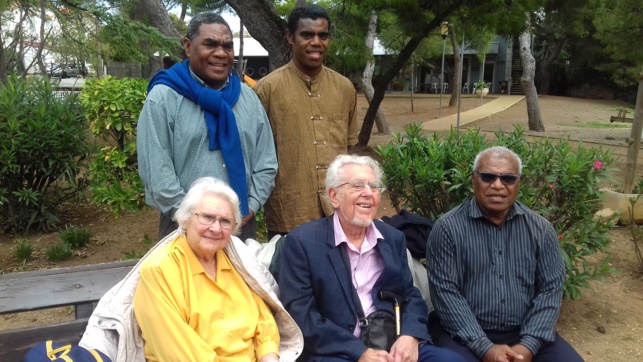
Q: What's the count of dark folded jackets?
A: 1